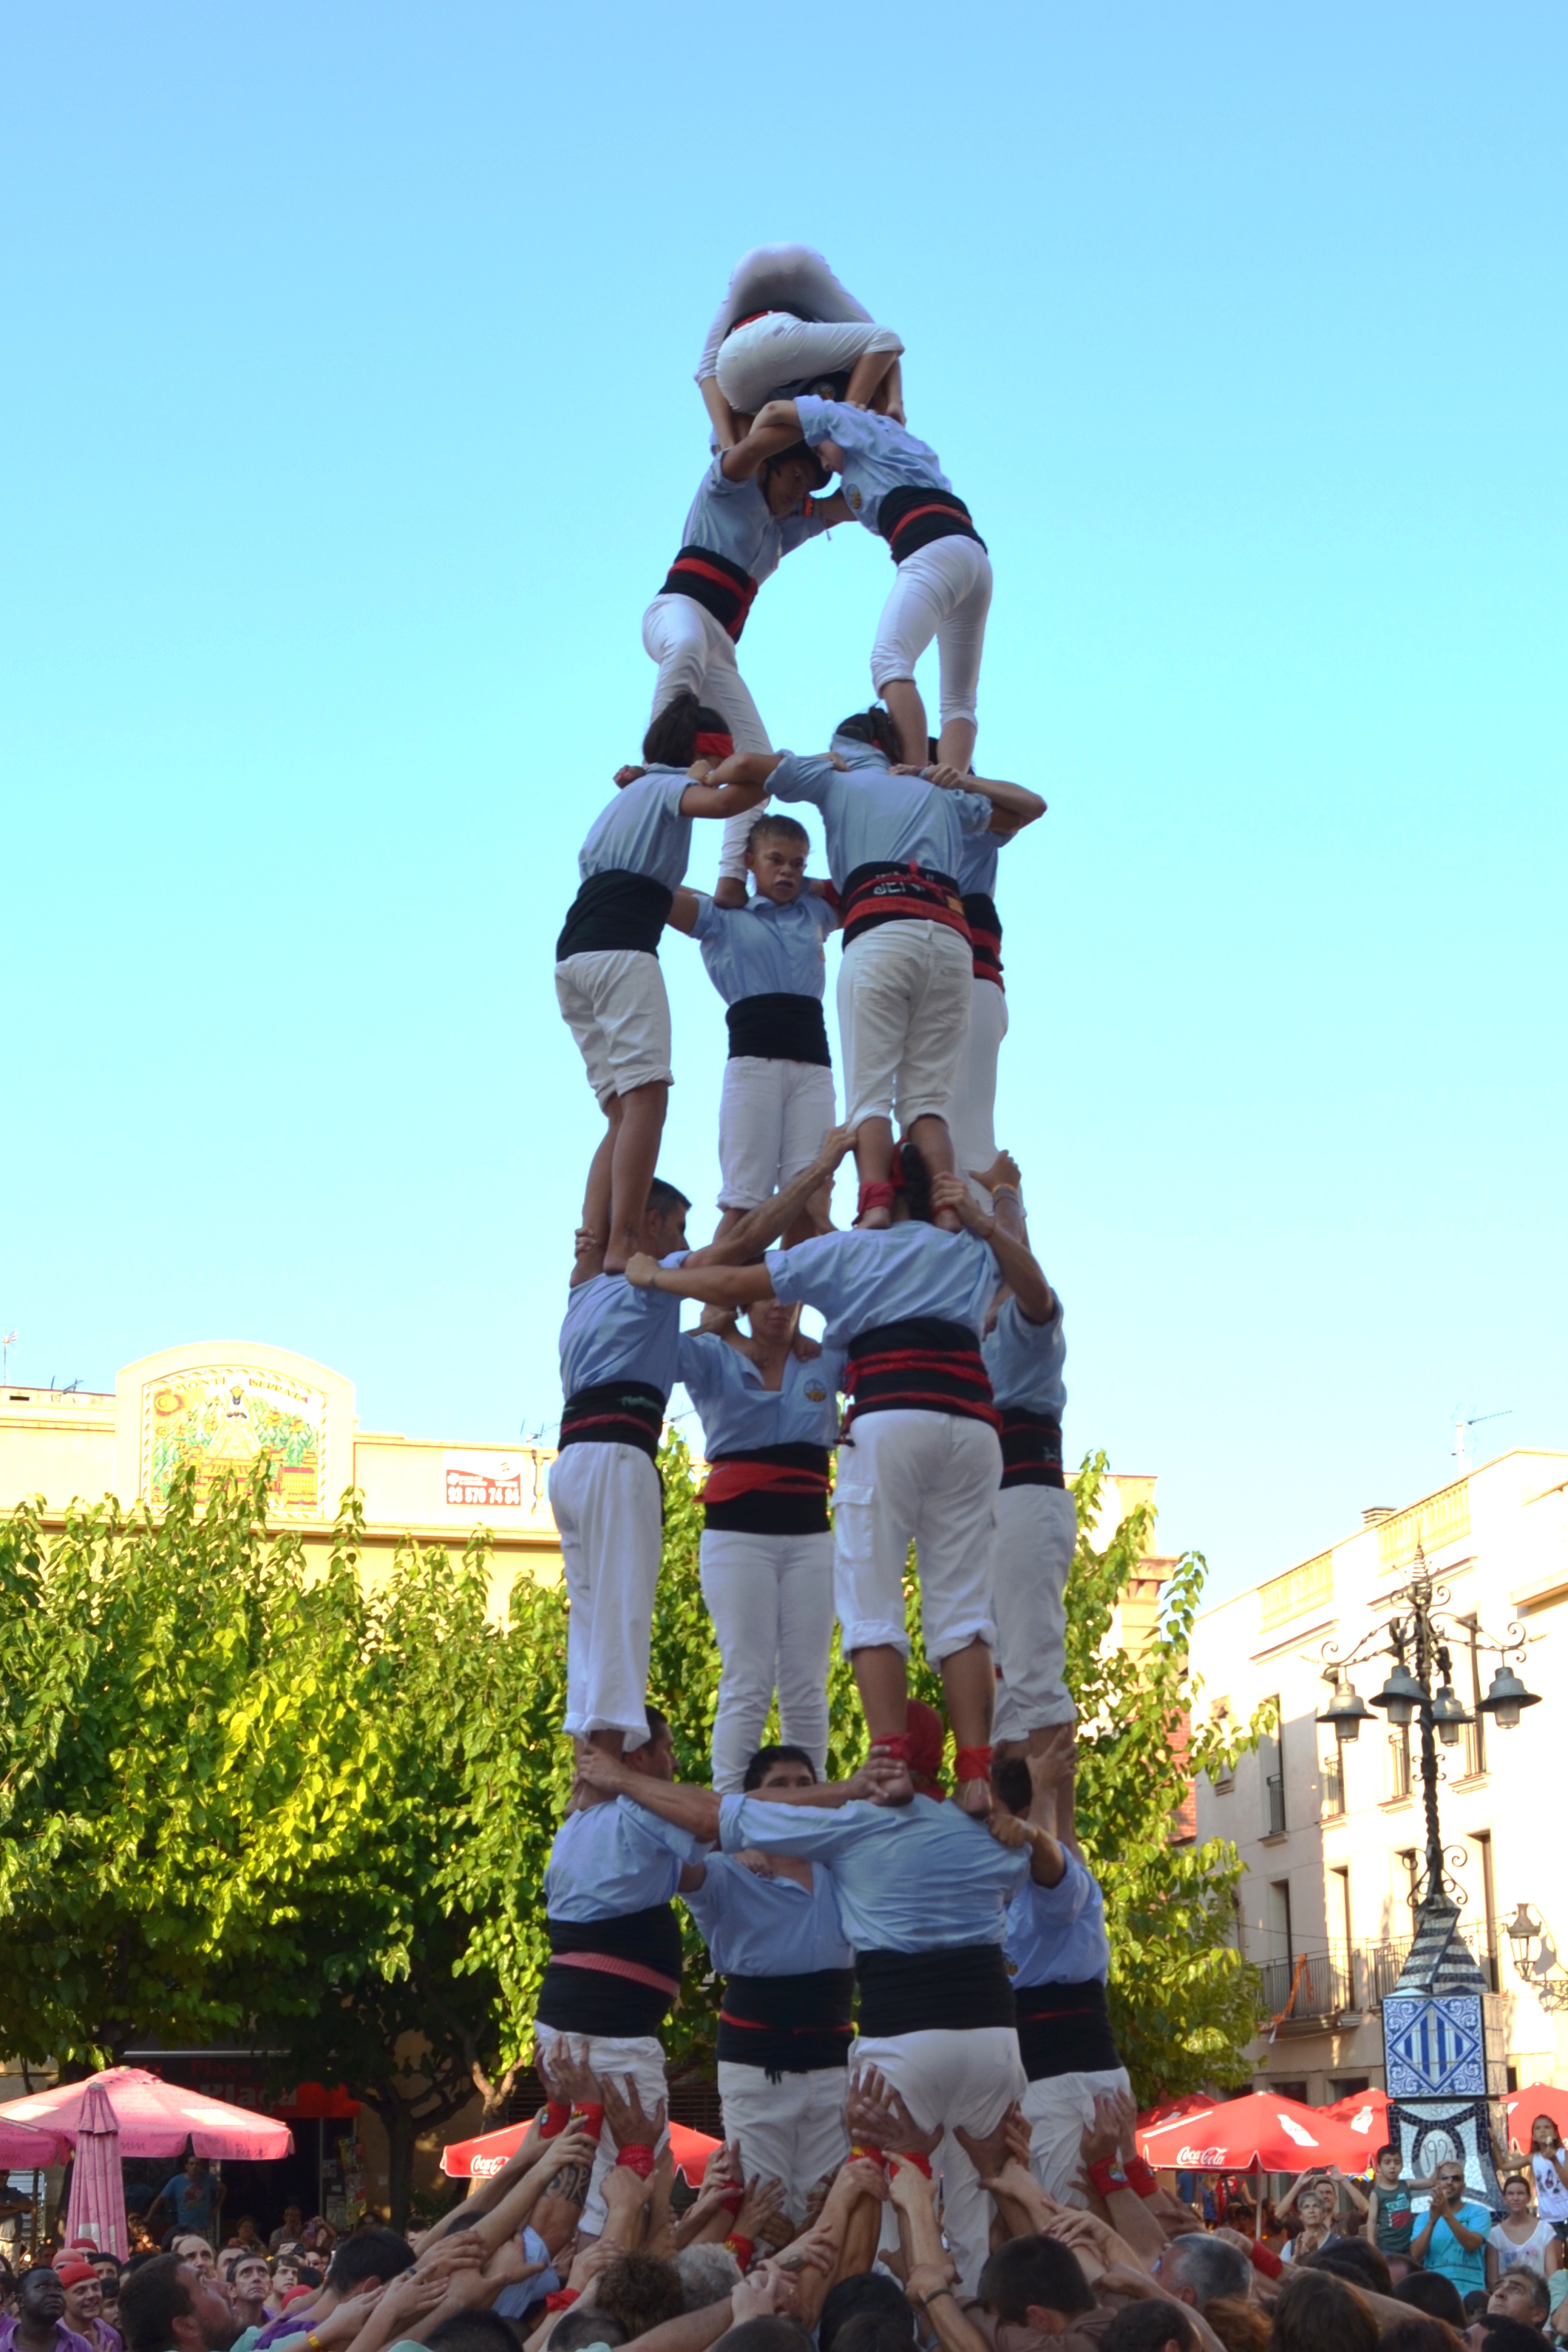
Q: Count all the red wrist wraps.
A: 11